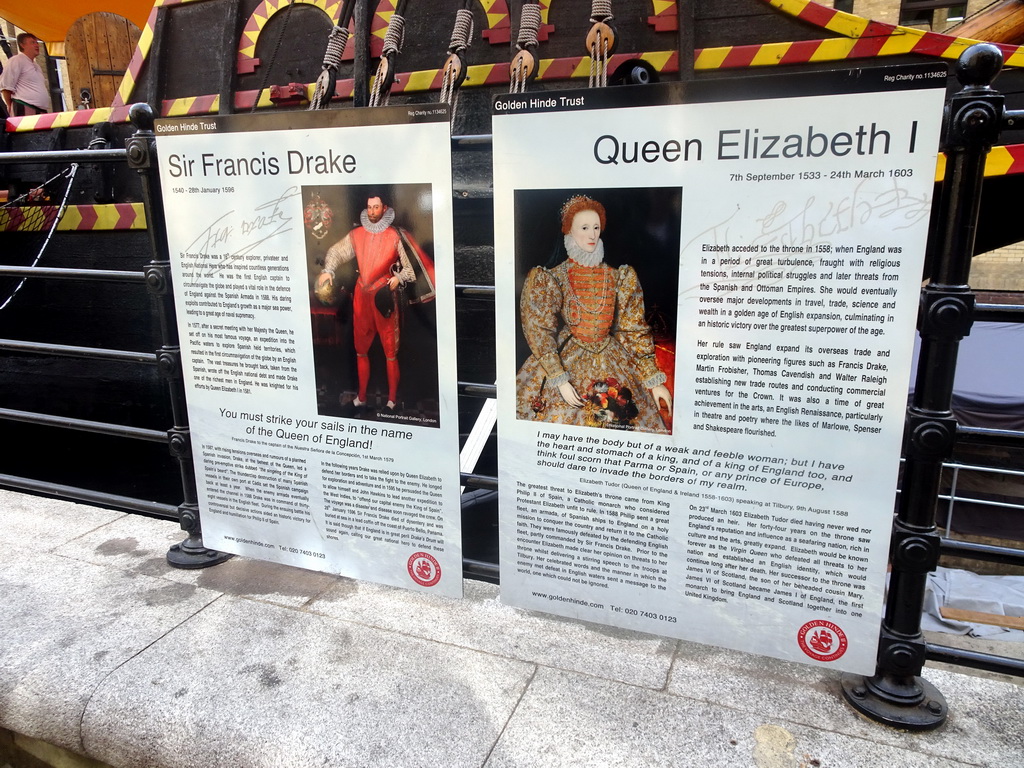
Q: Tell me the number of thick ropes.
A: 5